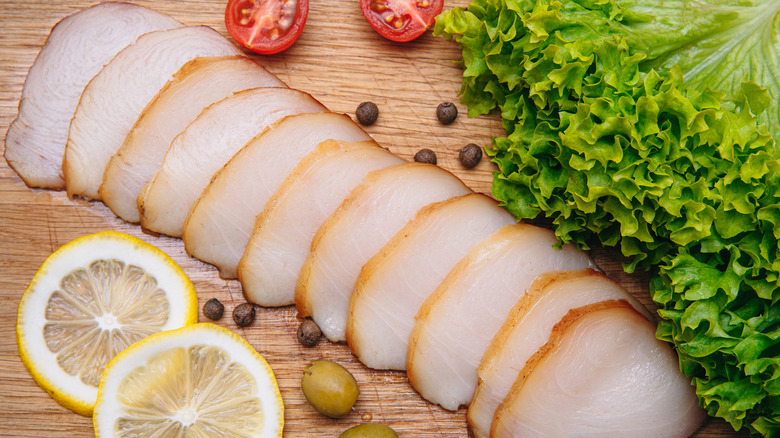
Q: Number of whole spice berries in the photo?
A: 7